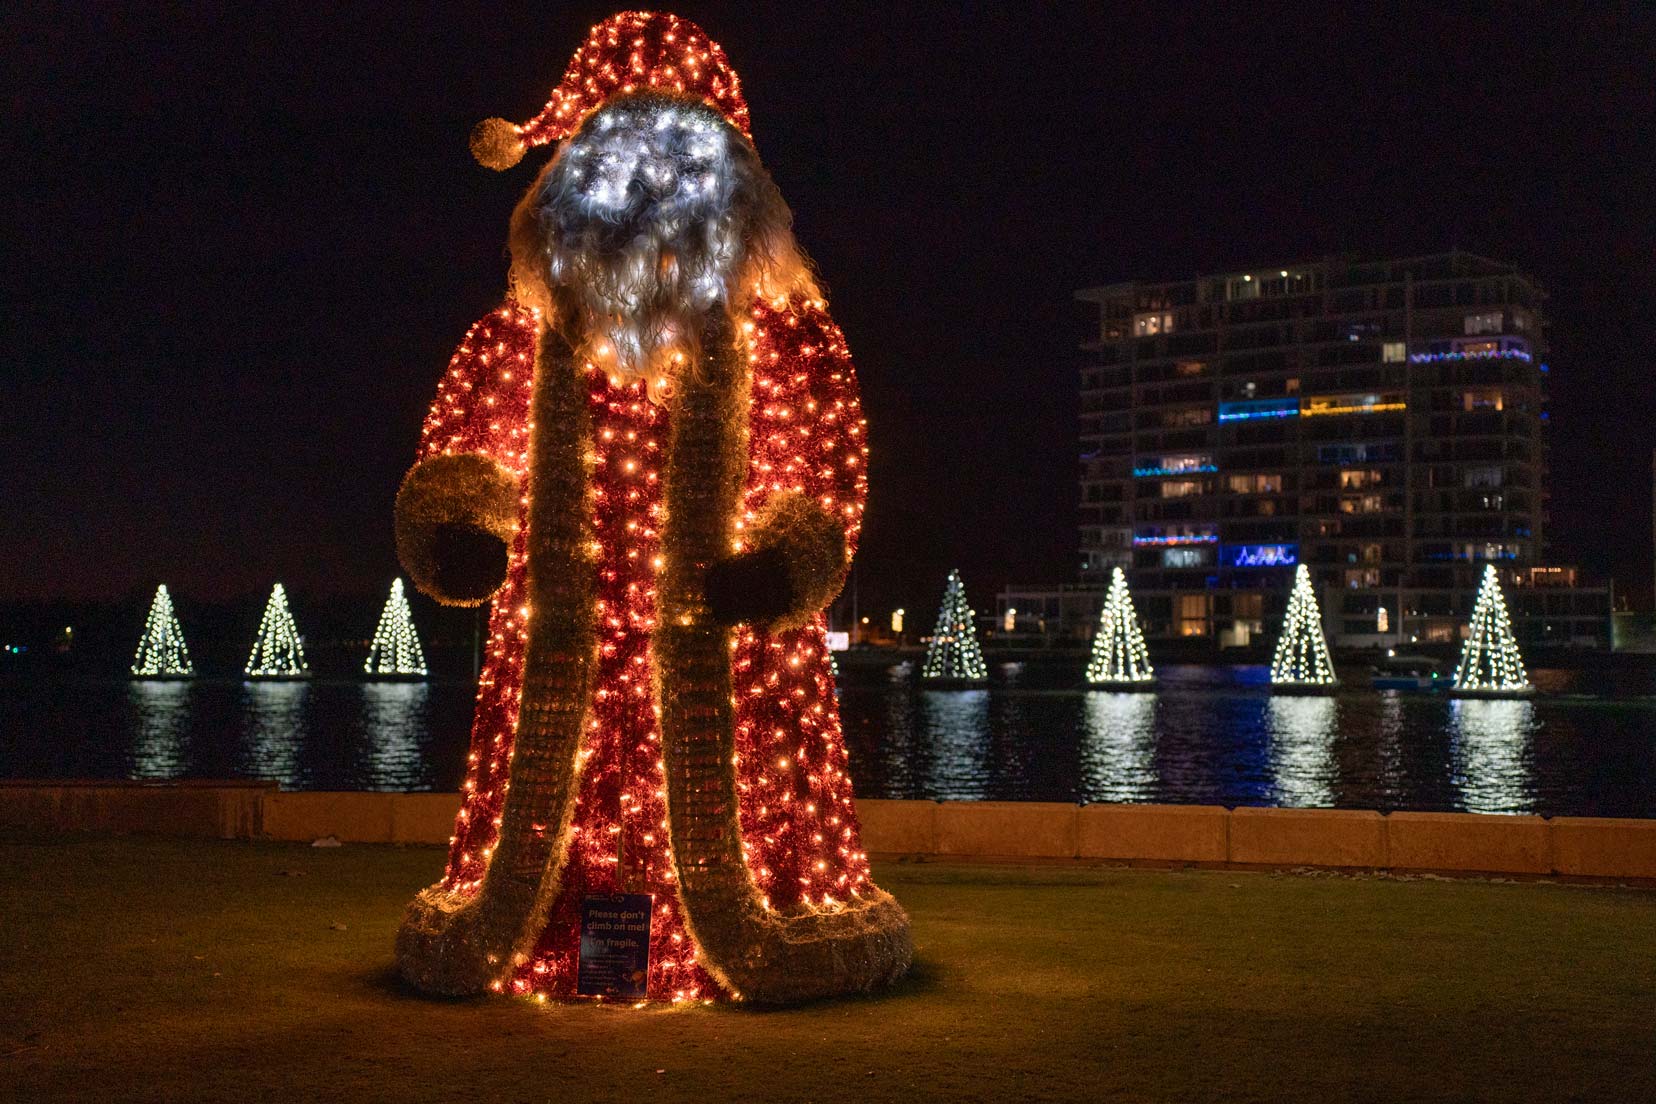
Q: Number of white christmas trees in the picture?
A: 7